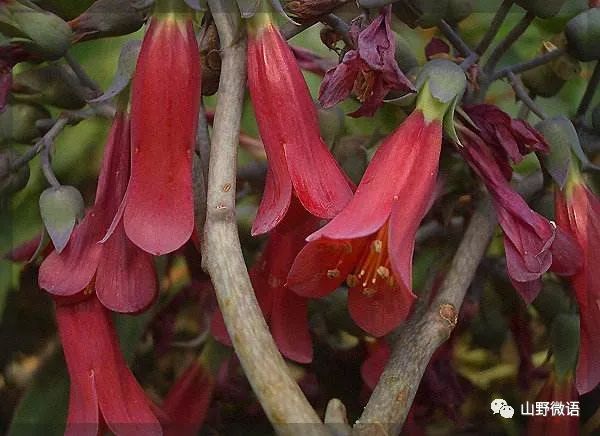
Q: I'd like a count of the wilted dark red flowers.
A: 3